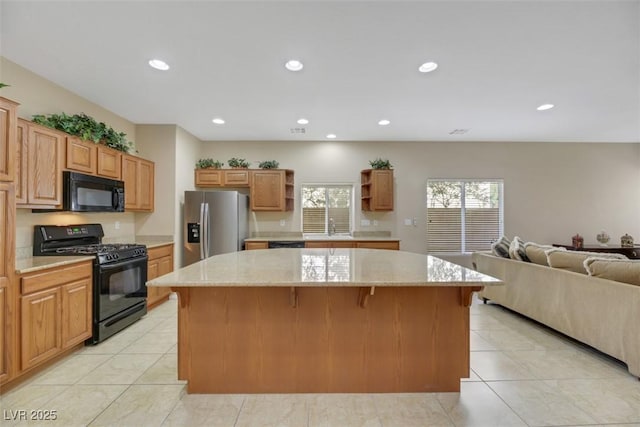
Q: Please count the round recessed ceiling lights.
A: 8